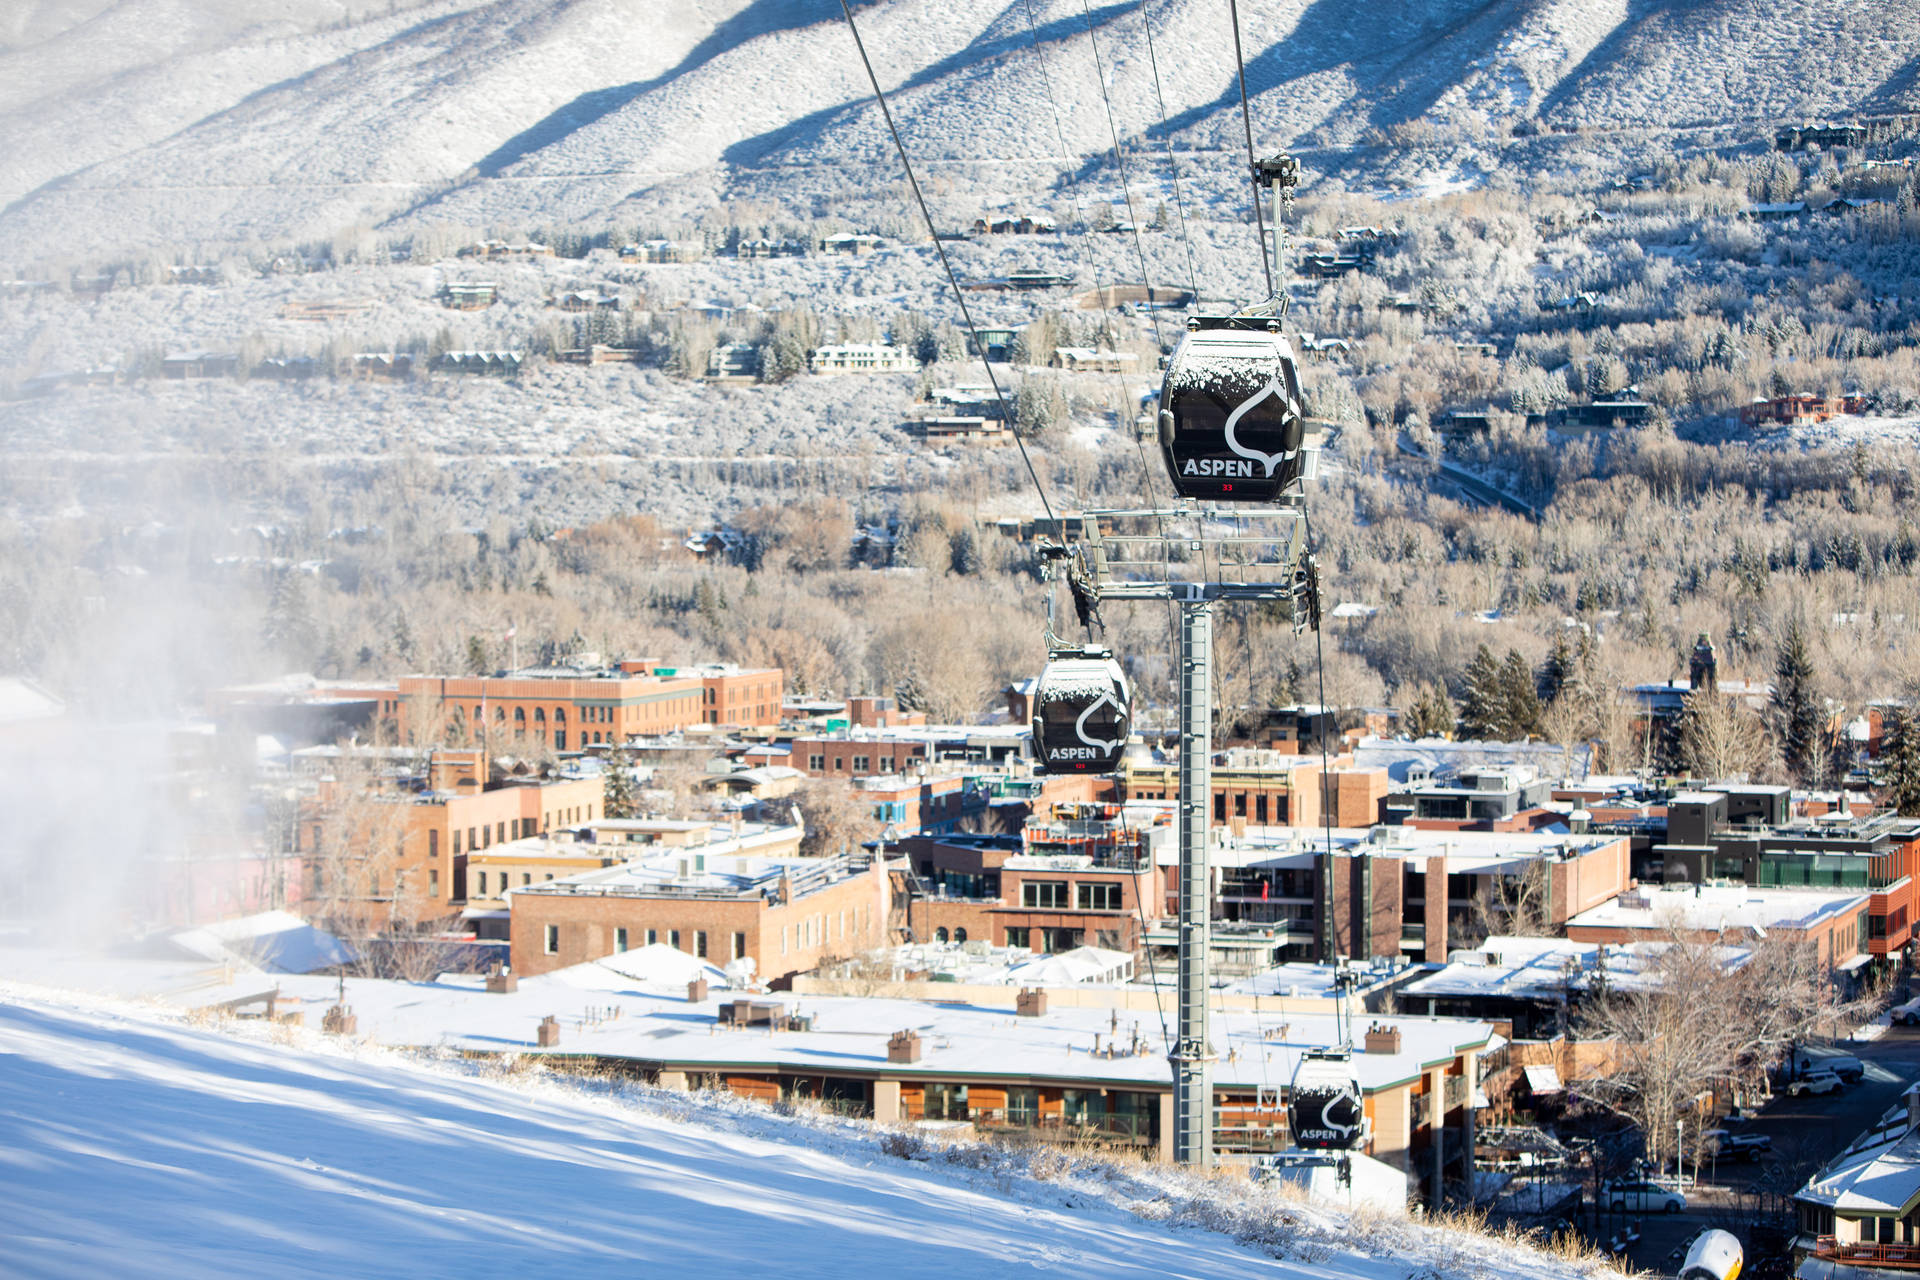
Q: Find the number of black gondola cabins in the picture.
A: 3